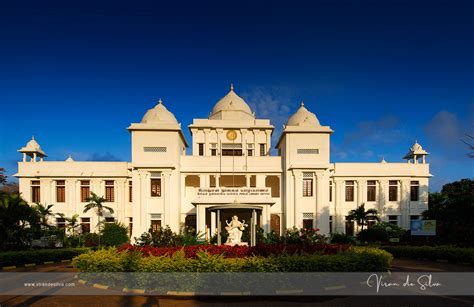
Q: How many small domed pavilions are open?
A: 2